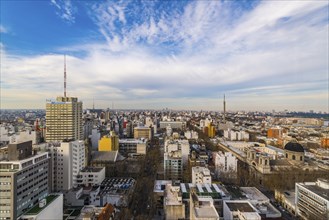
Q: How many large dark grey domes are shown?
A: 1